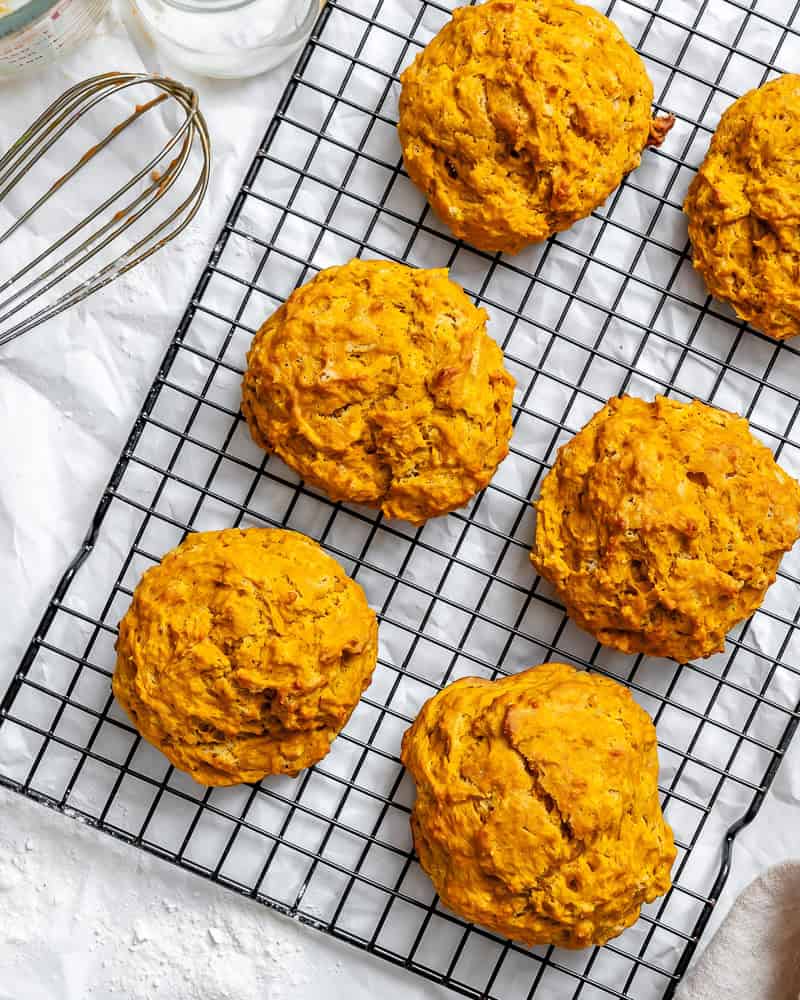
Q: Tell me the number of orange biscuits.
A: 6